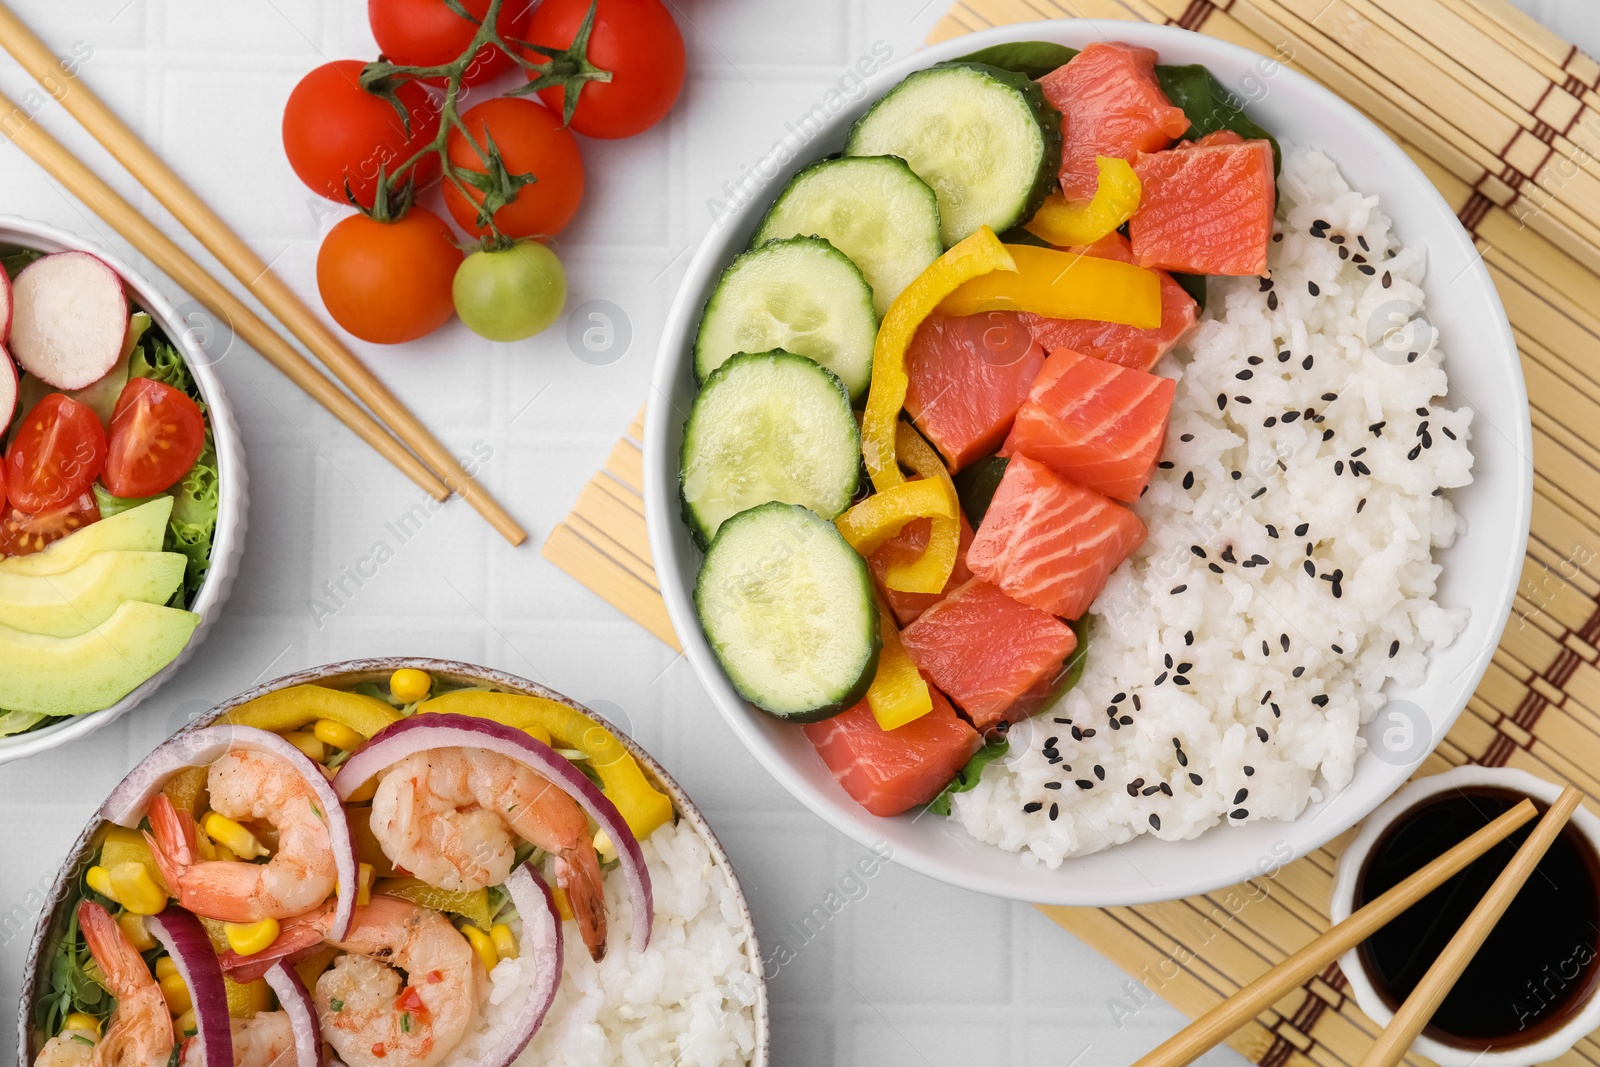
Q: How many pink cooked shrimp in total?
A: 5